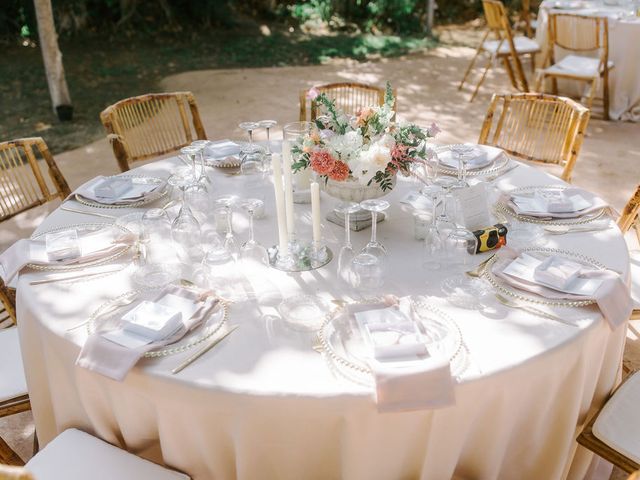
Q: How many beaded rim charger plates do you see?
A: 8